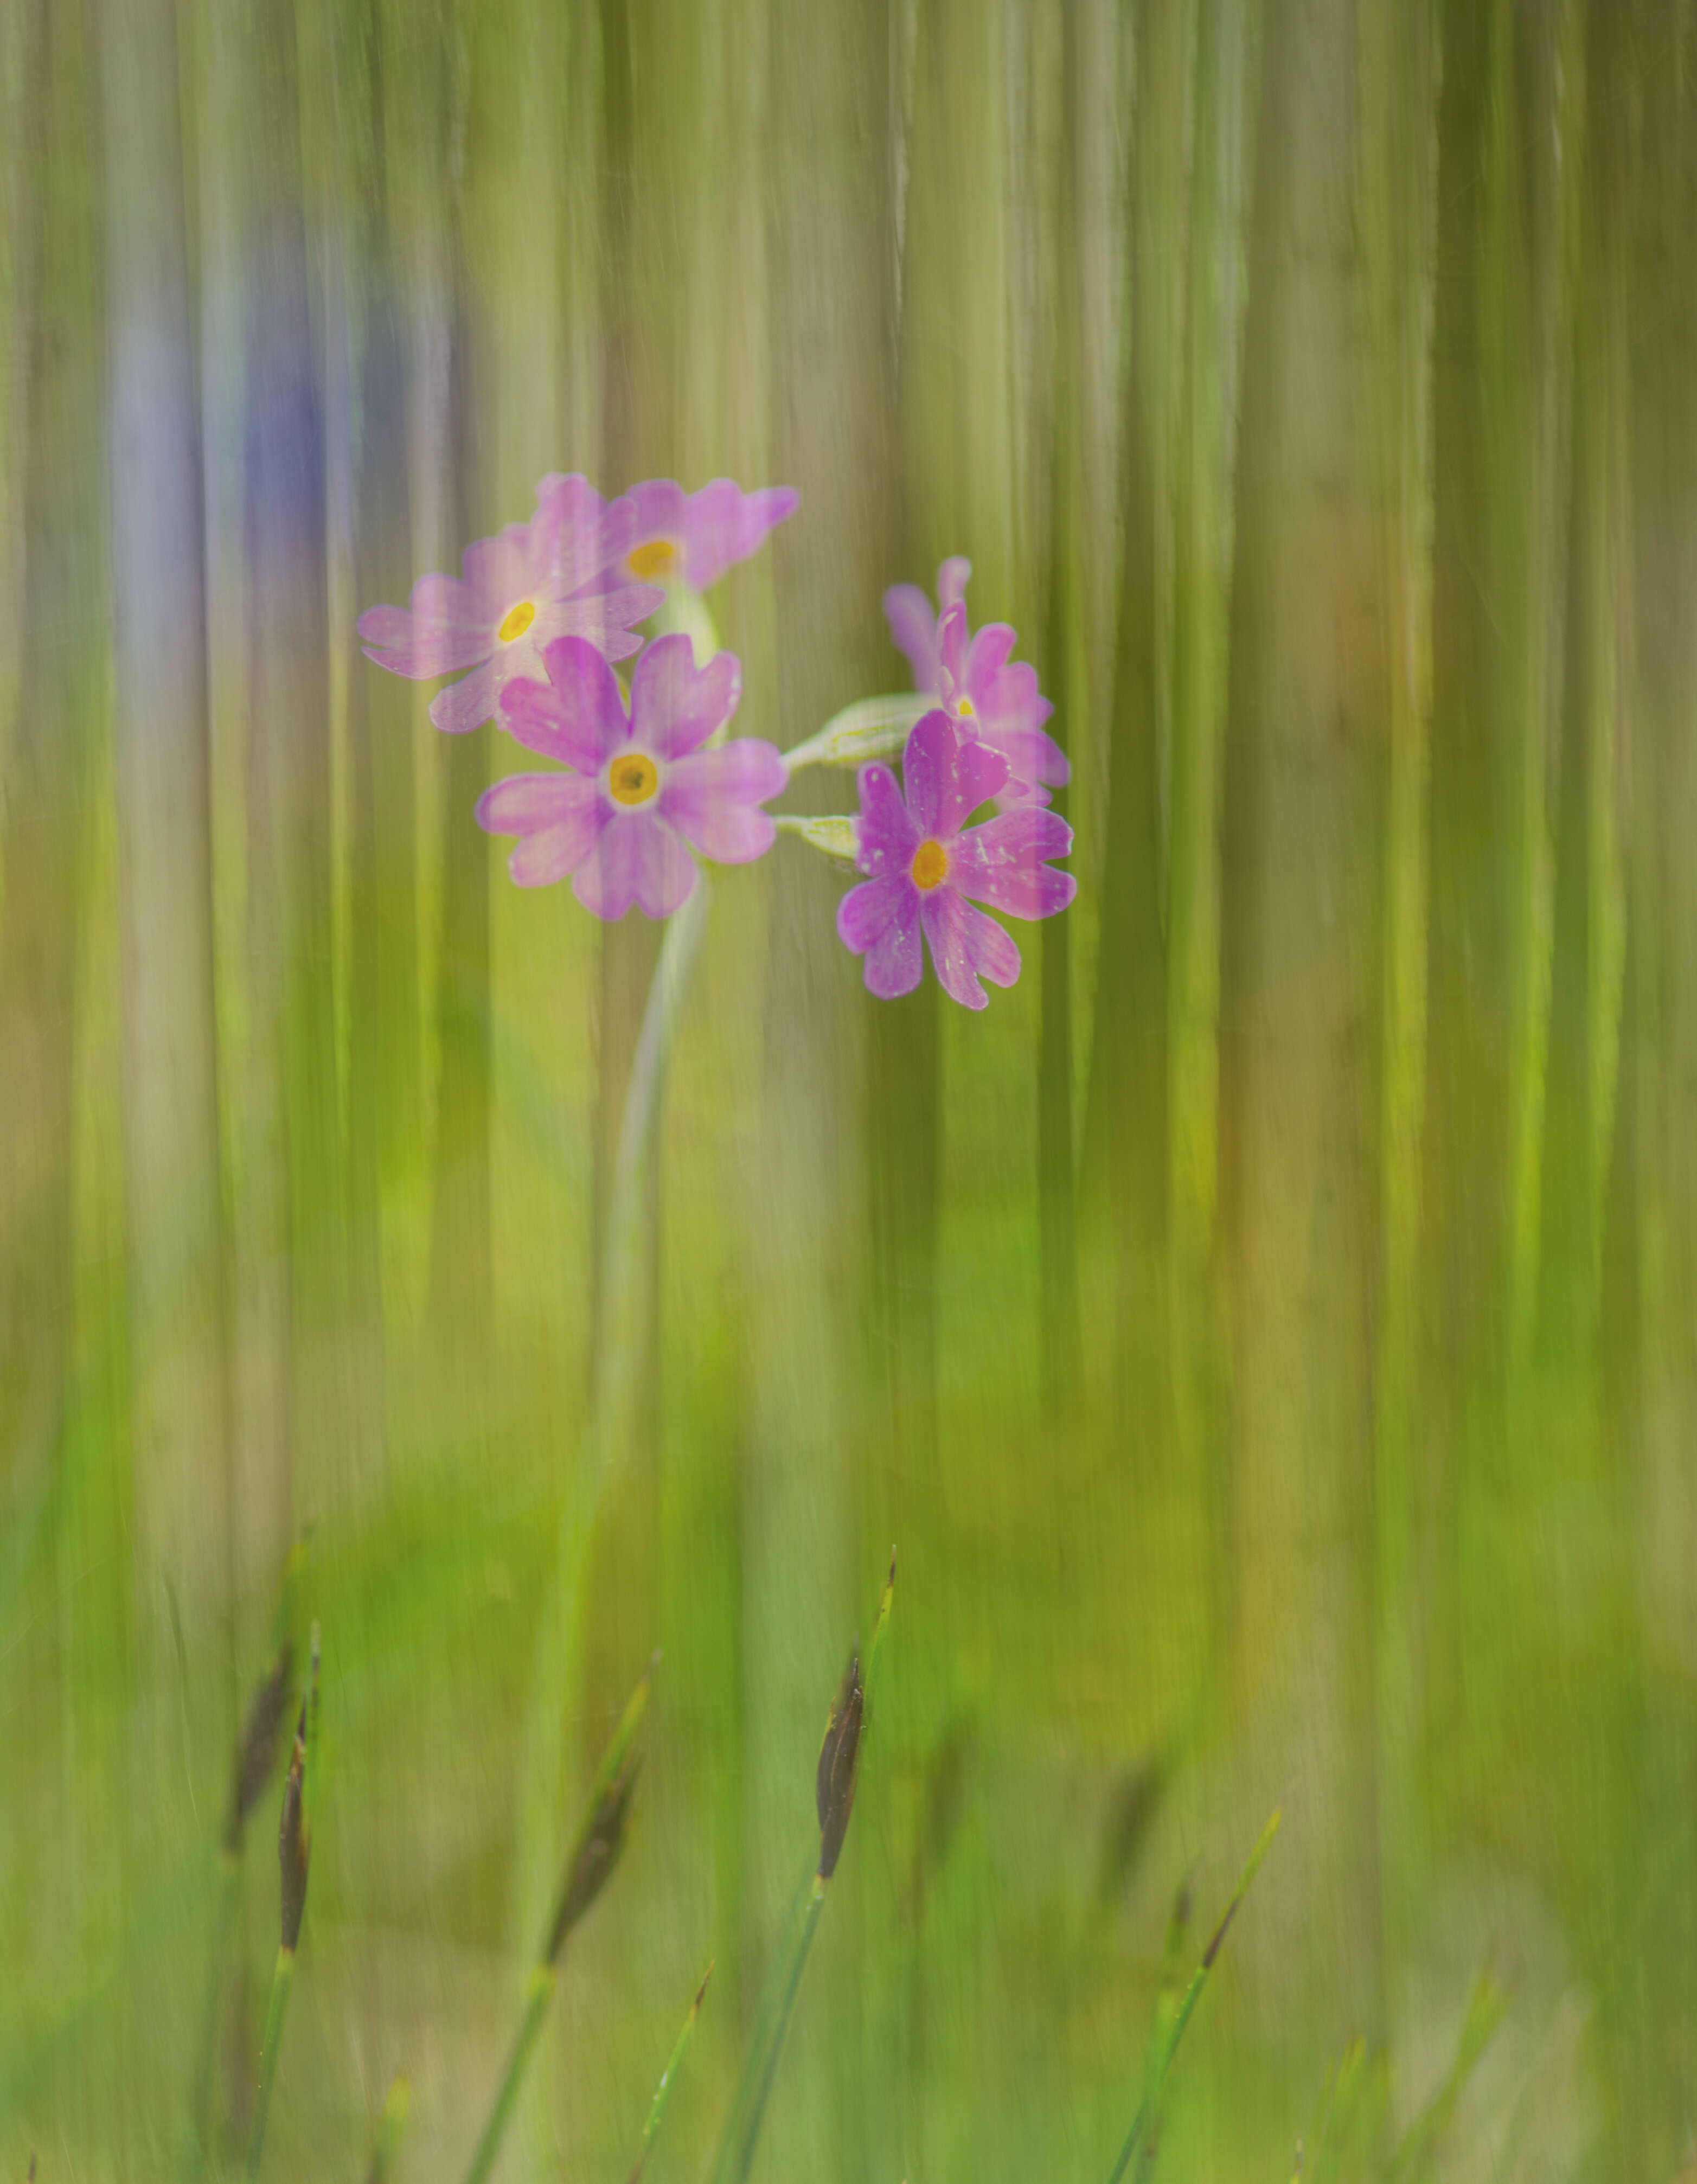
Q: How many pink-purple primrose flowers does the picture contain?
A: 5